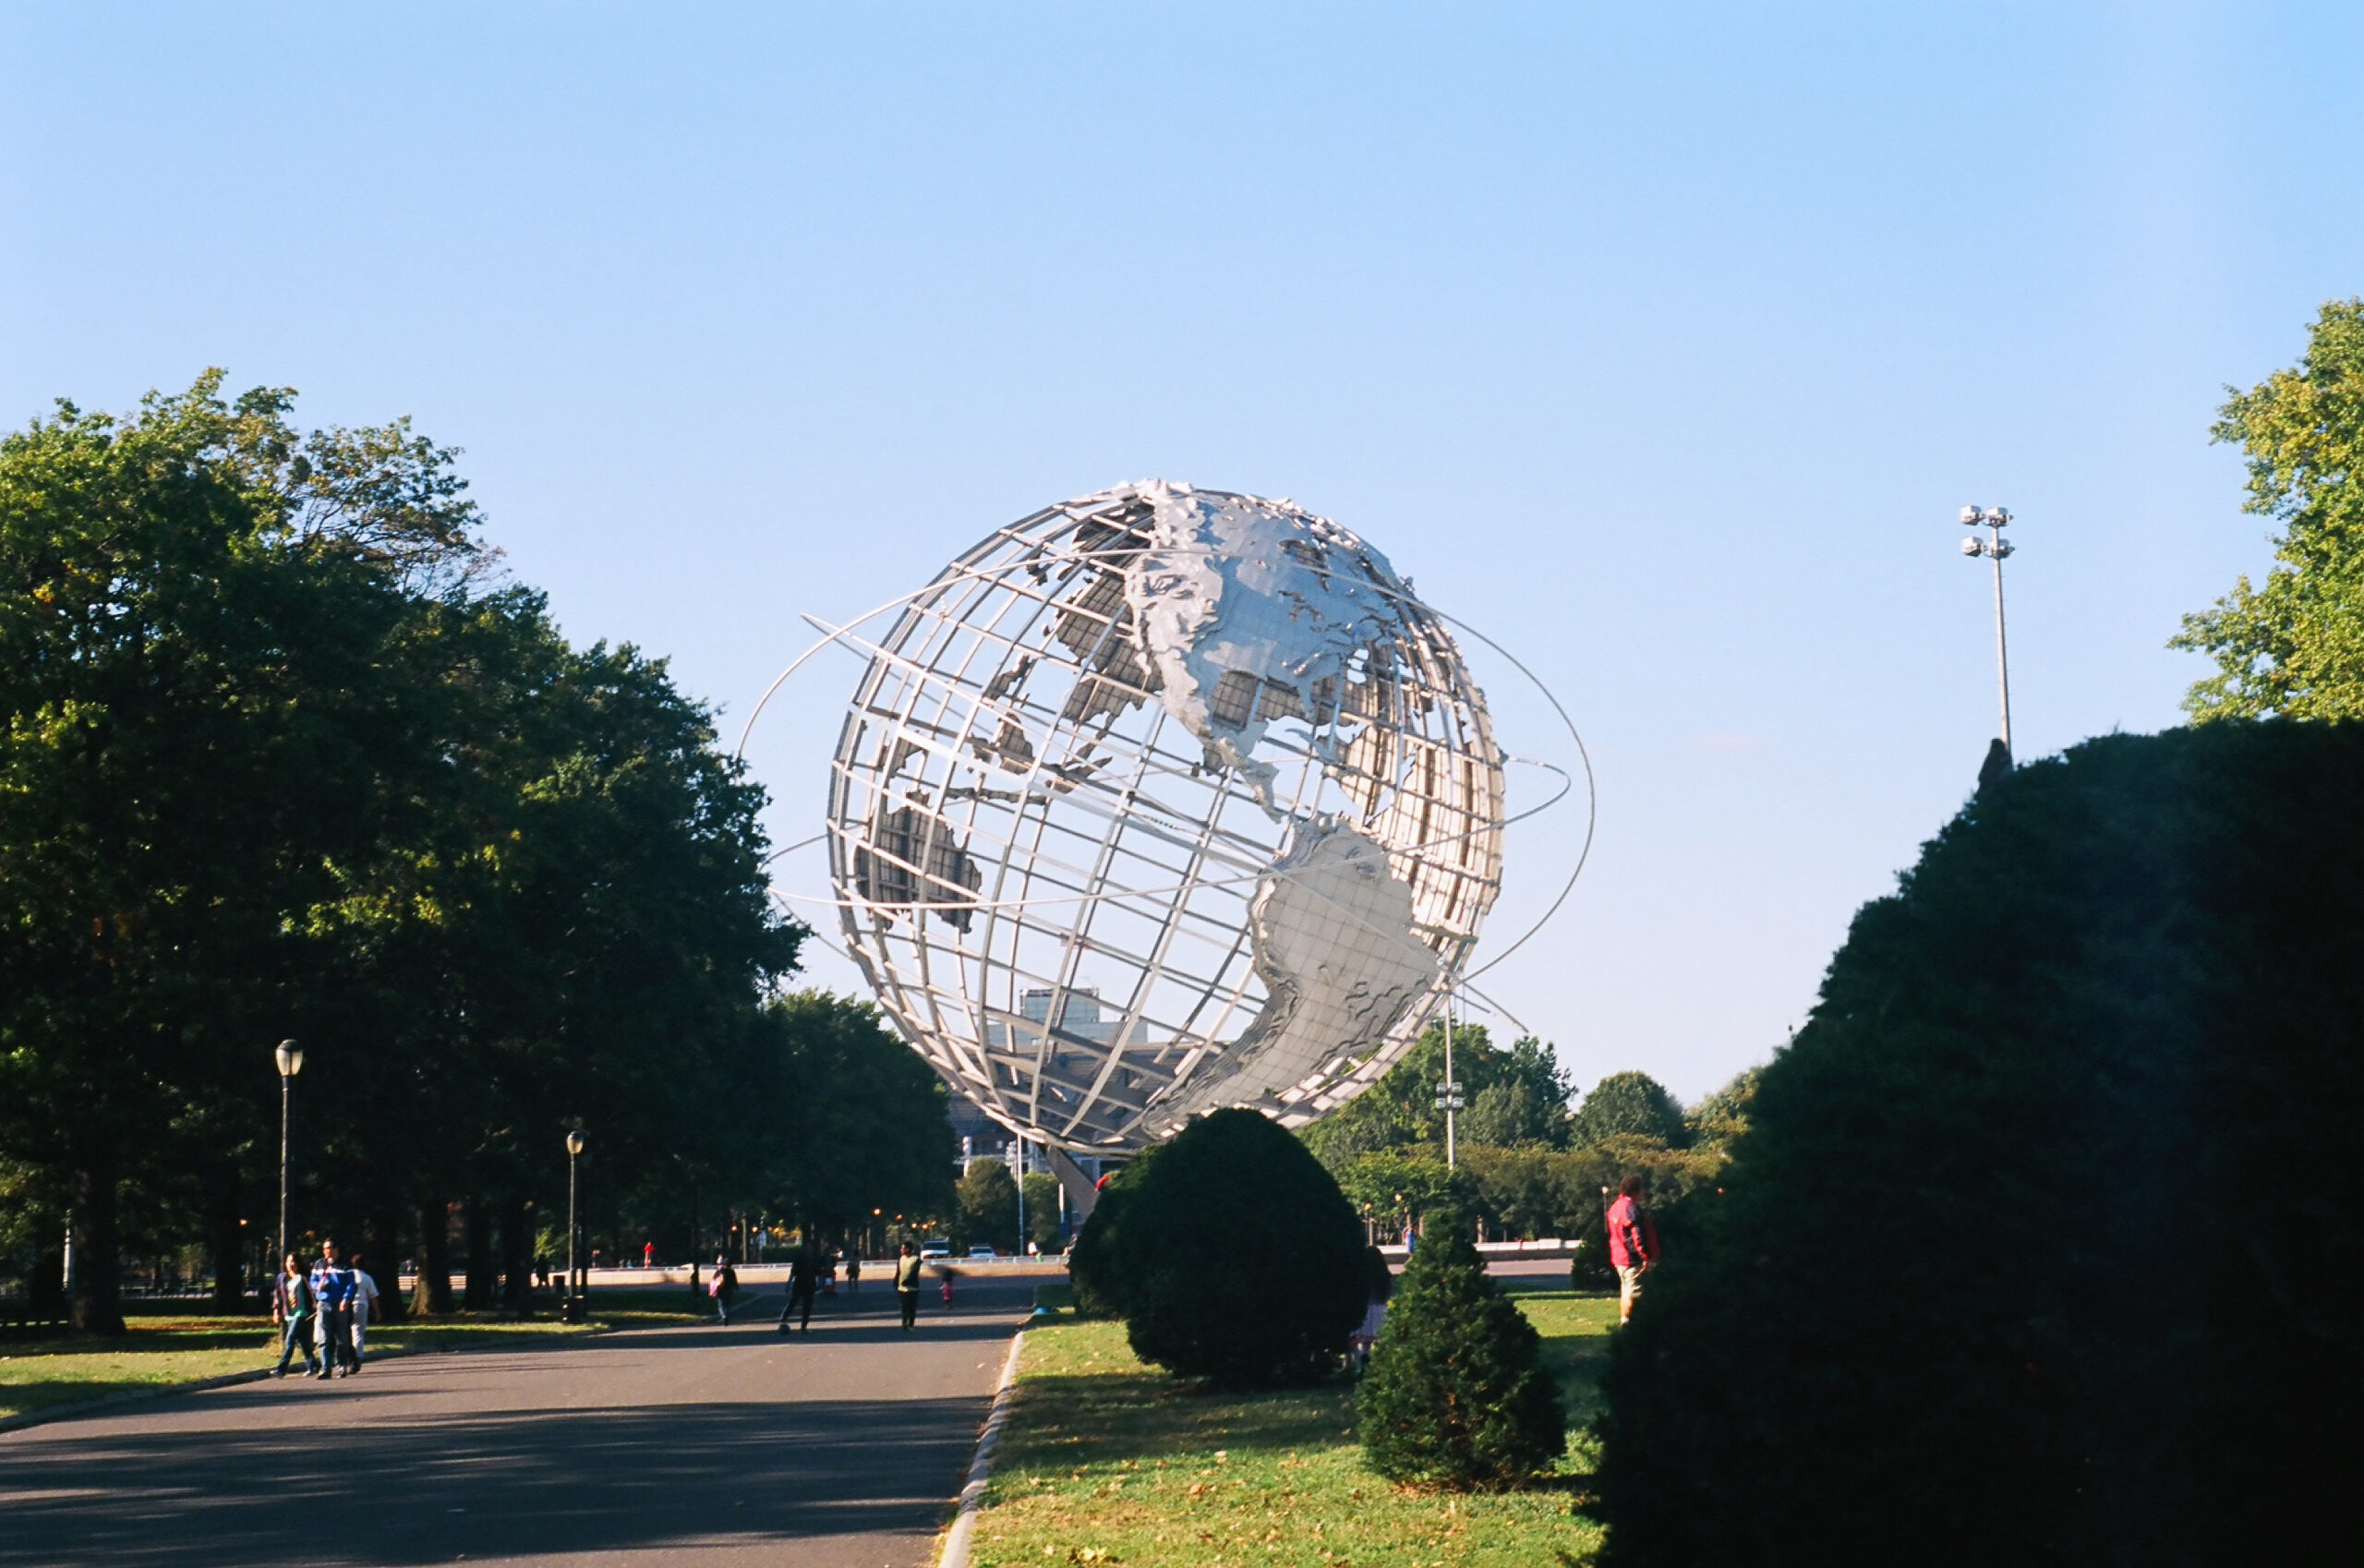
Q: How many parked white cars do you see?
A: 2